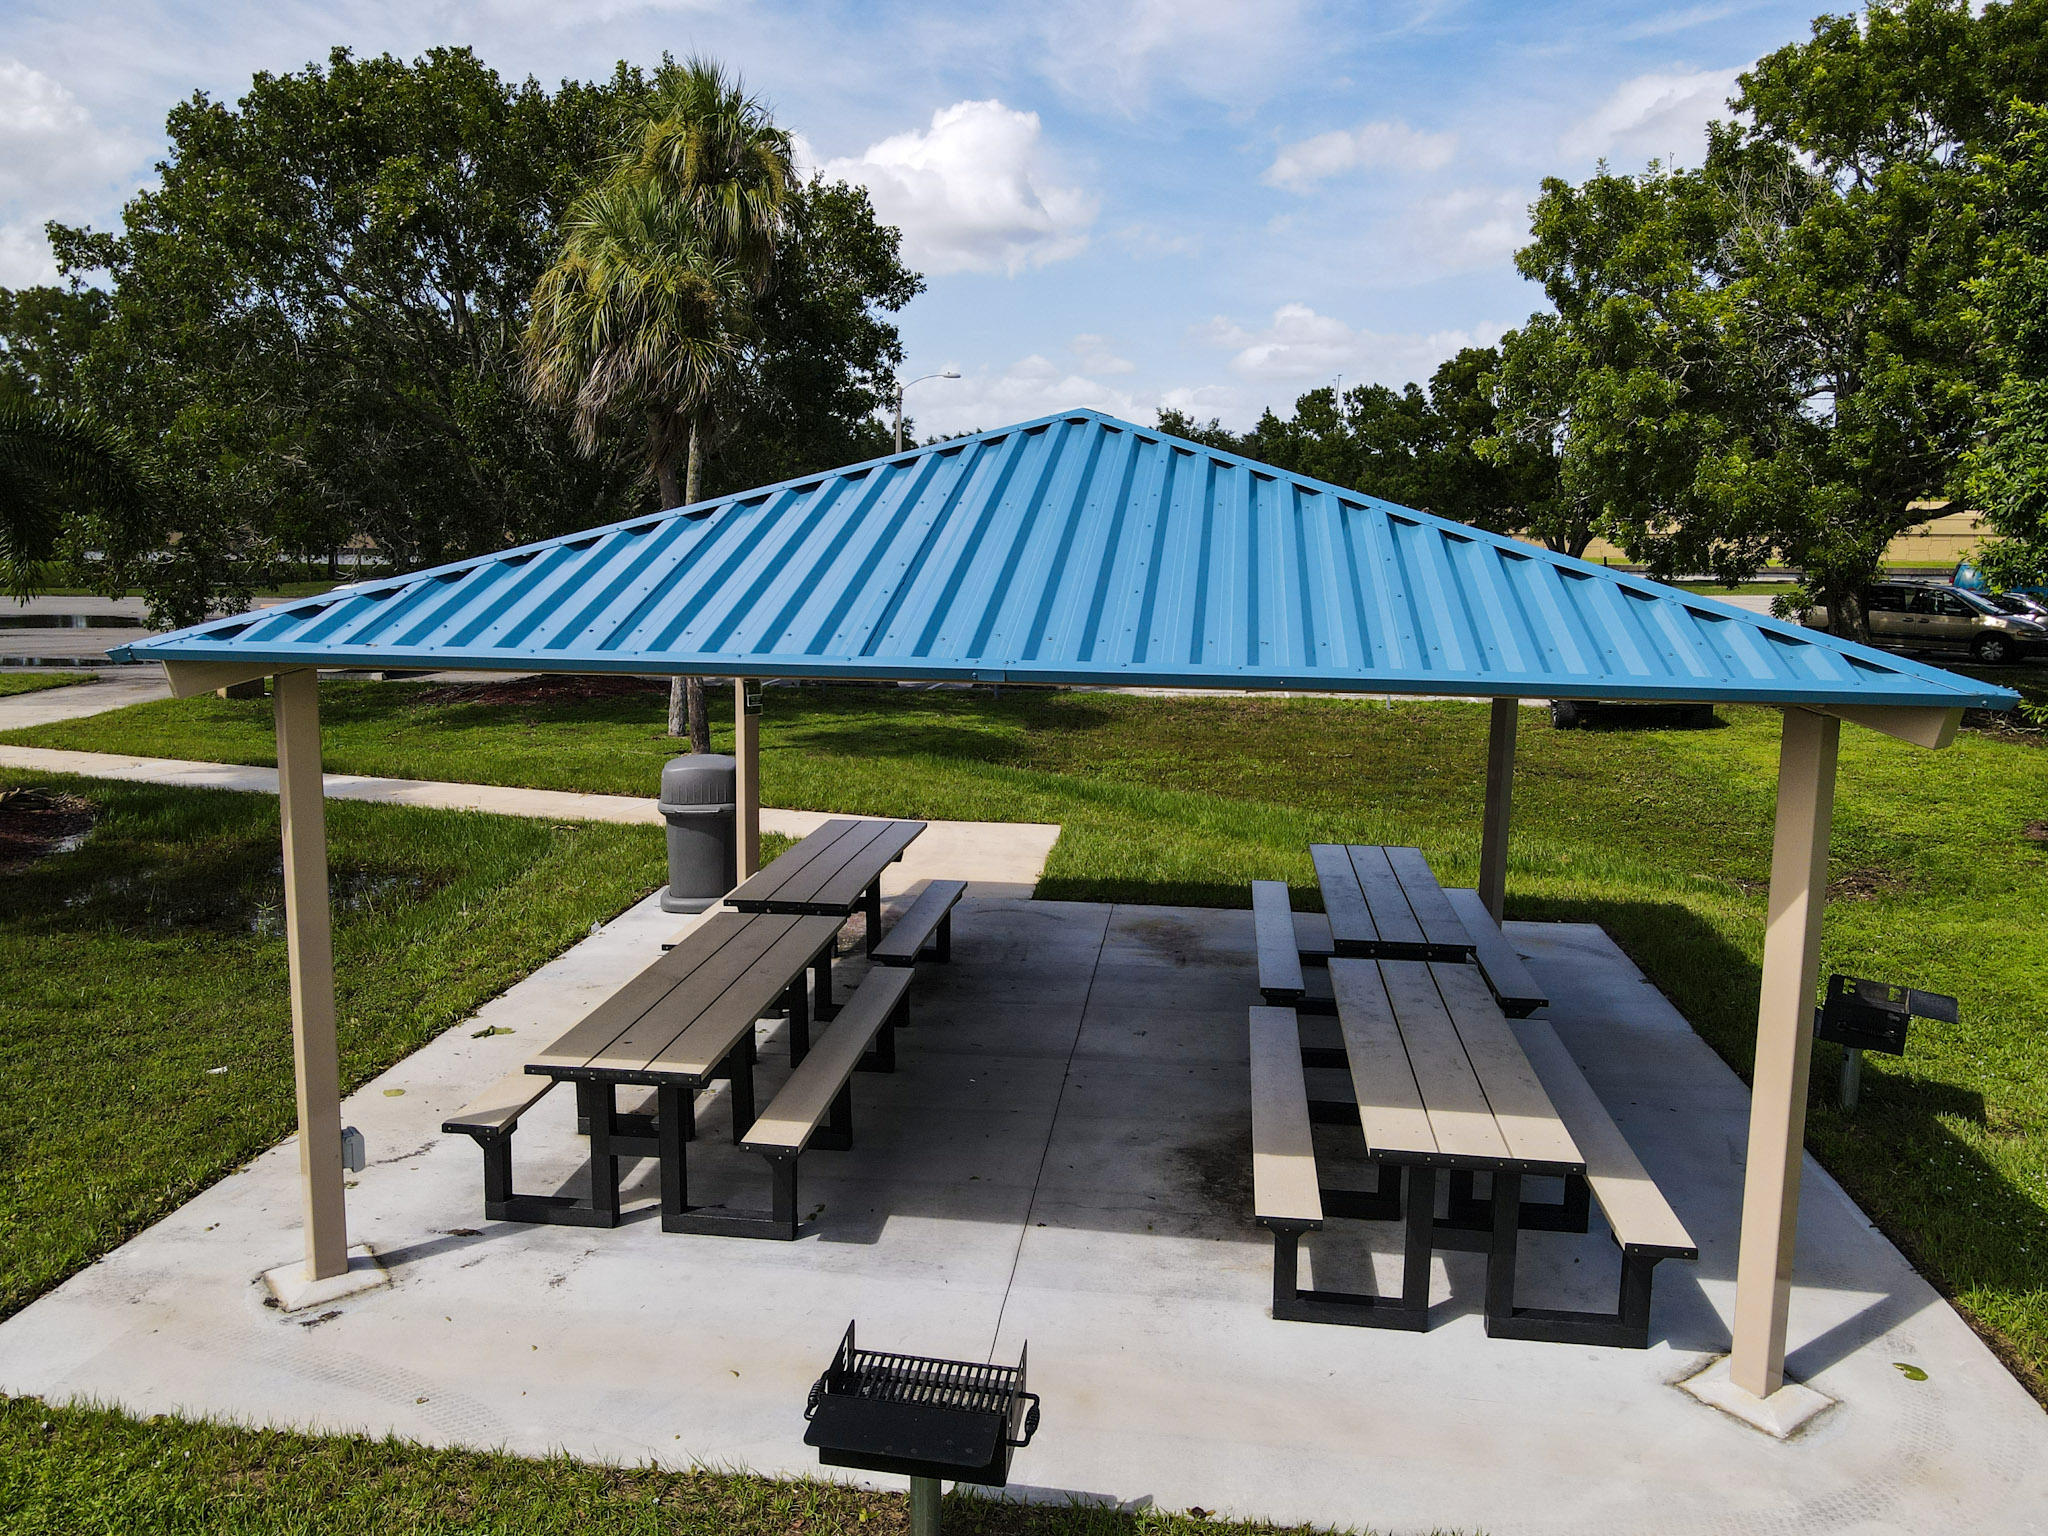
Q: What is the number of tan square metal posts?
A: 4